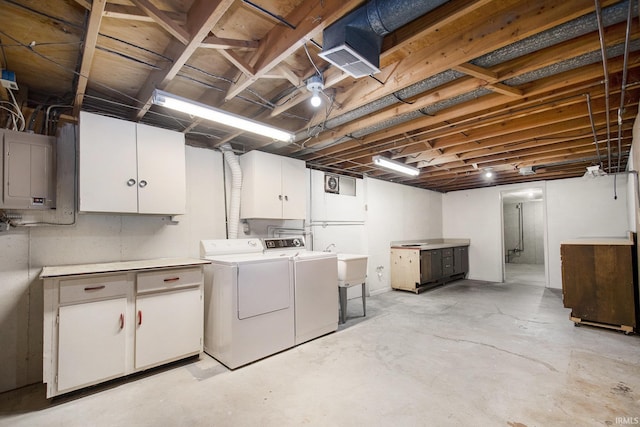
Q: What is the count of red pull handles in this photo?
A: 4